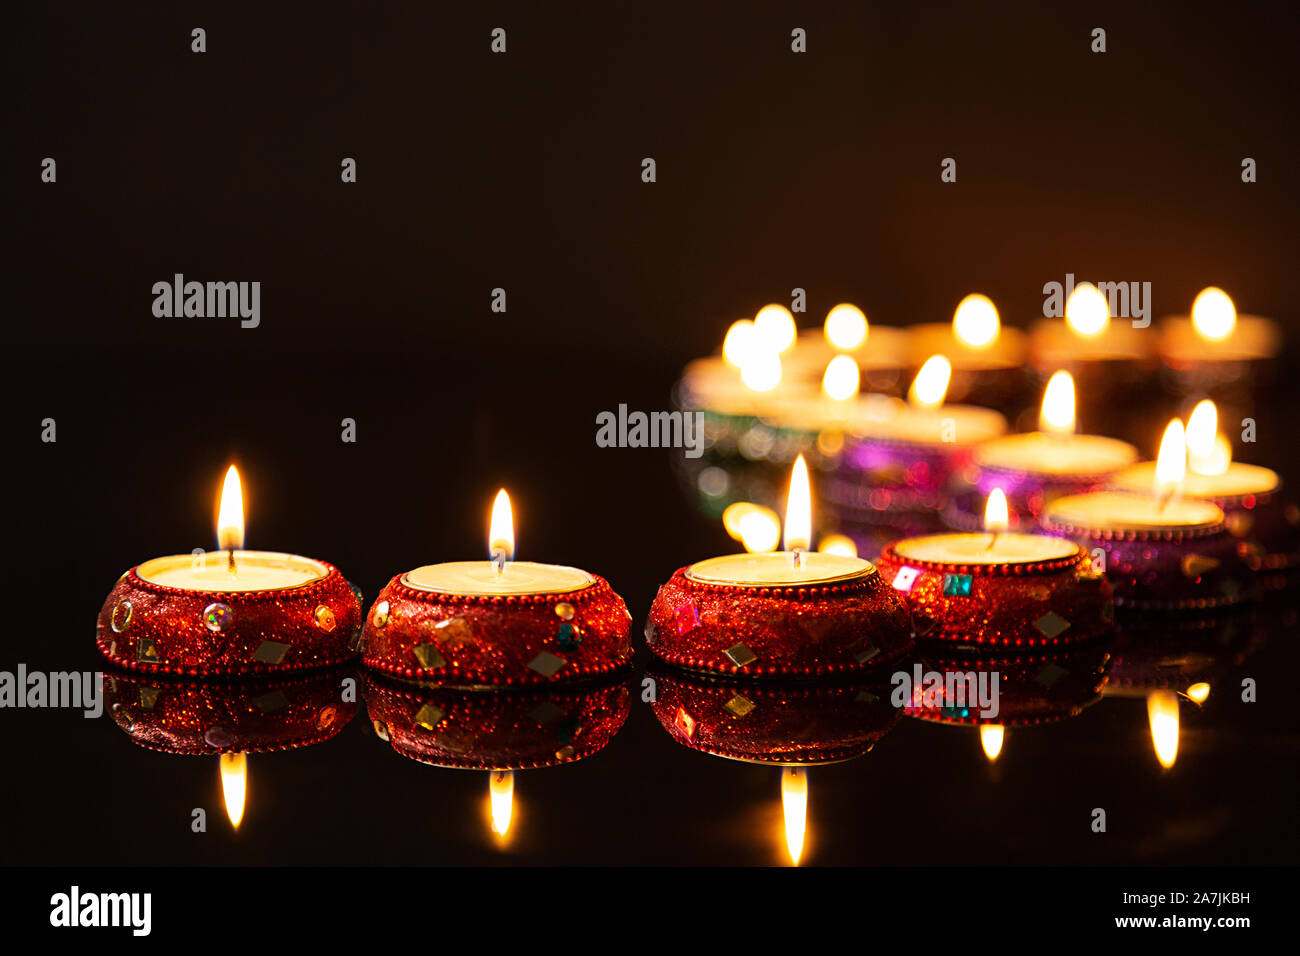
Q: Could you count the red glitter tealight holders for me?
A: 4